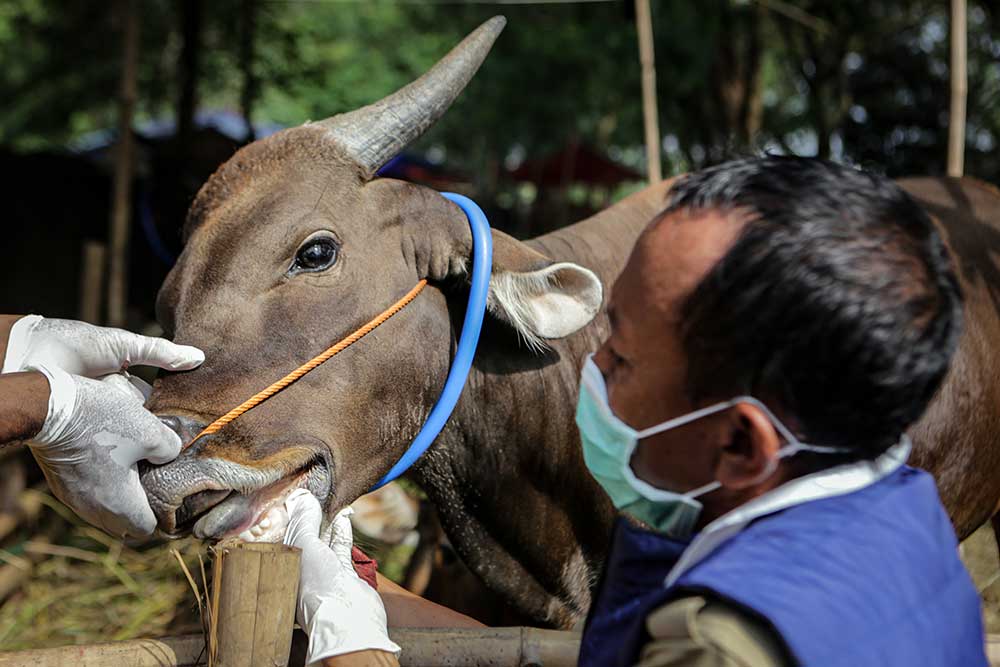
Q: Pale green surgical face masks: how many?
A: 1